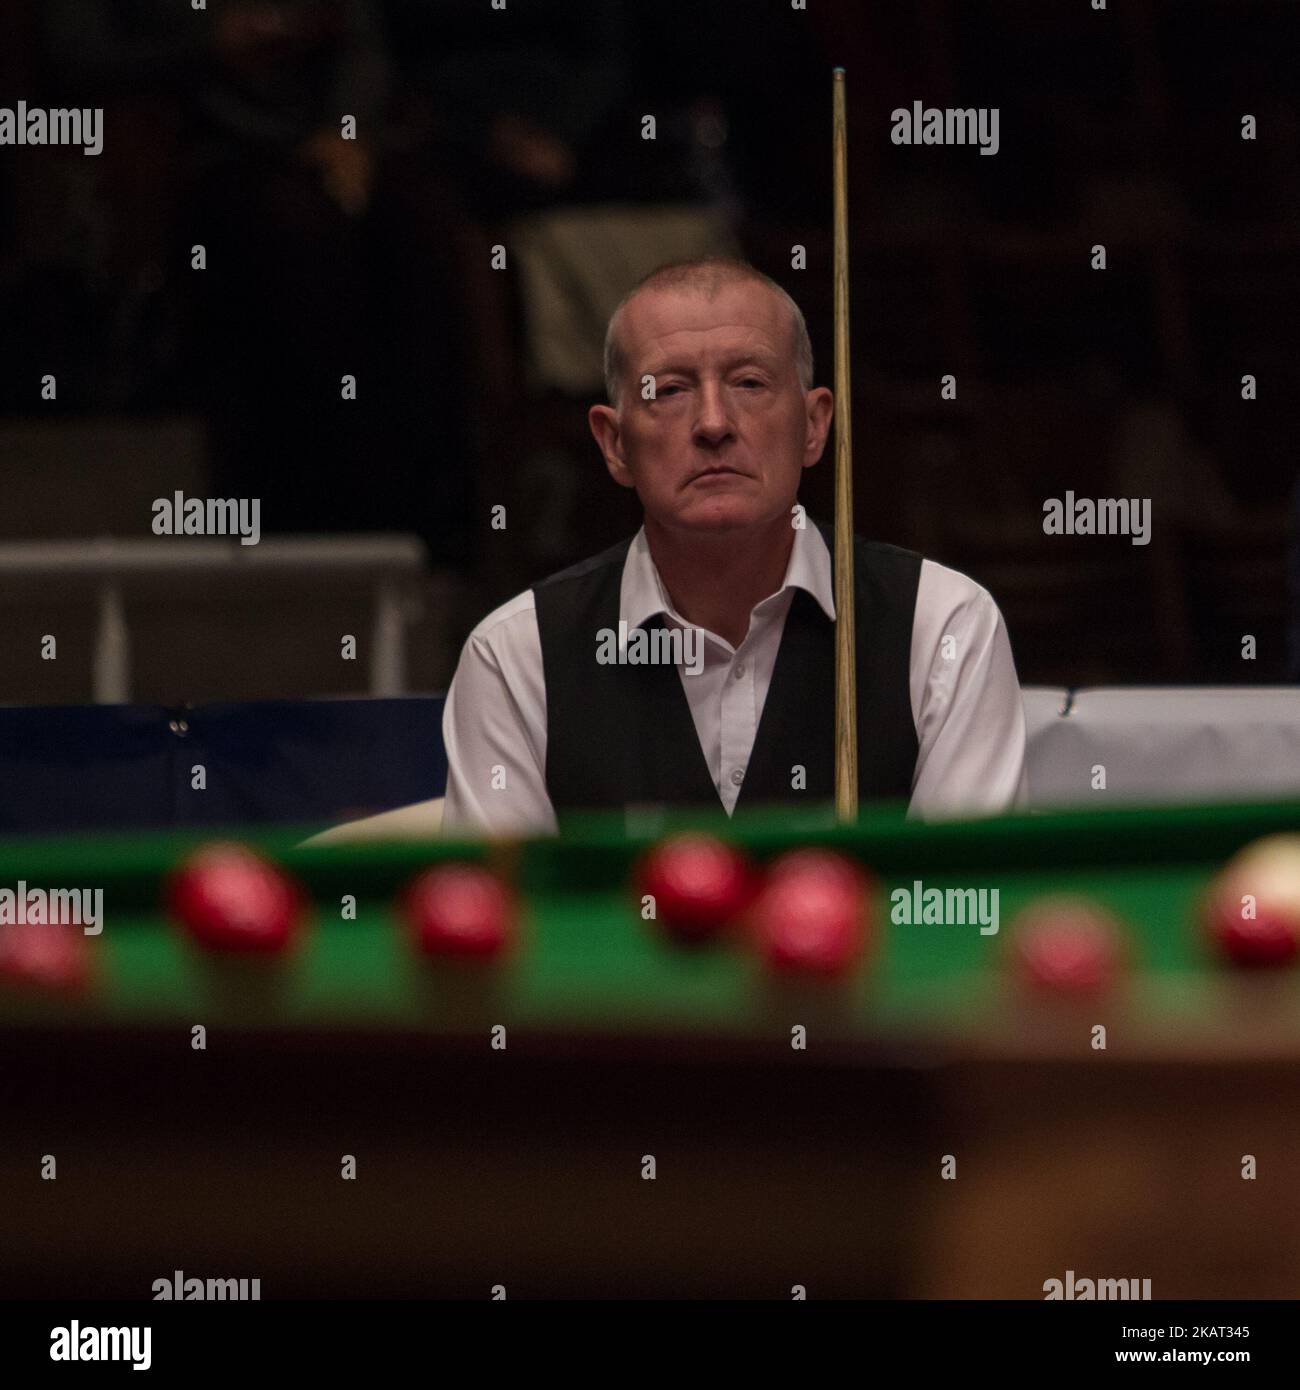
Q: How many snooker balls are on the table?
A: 8